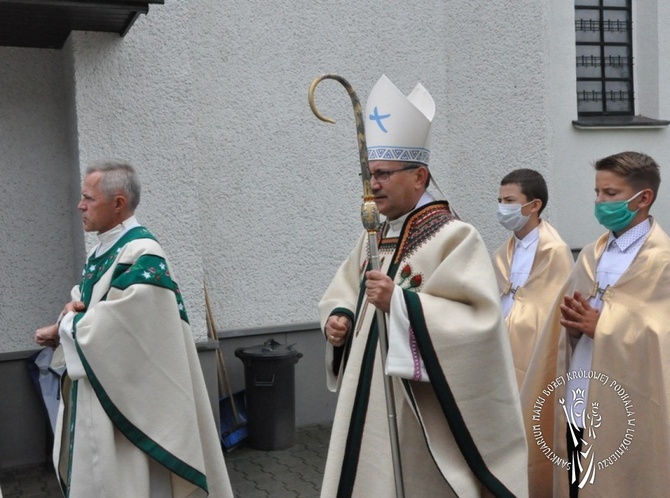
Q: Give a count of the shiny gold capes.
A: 2